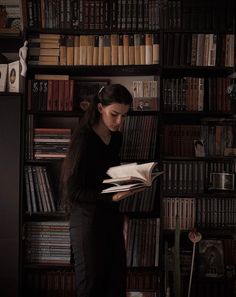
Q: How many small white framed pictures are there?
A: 2